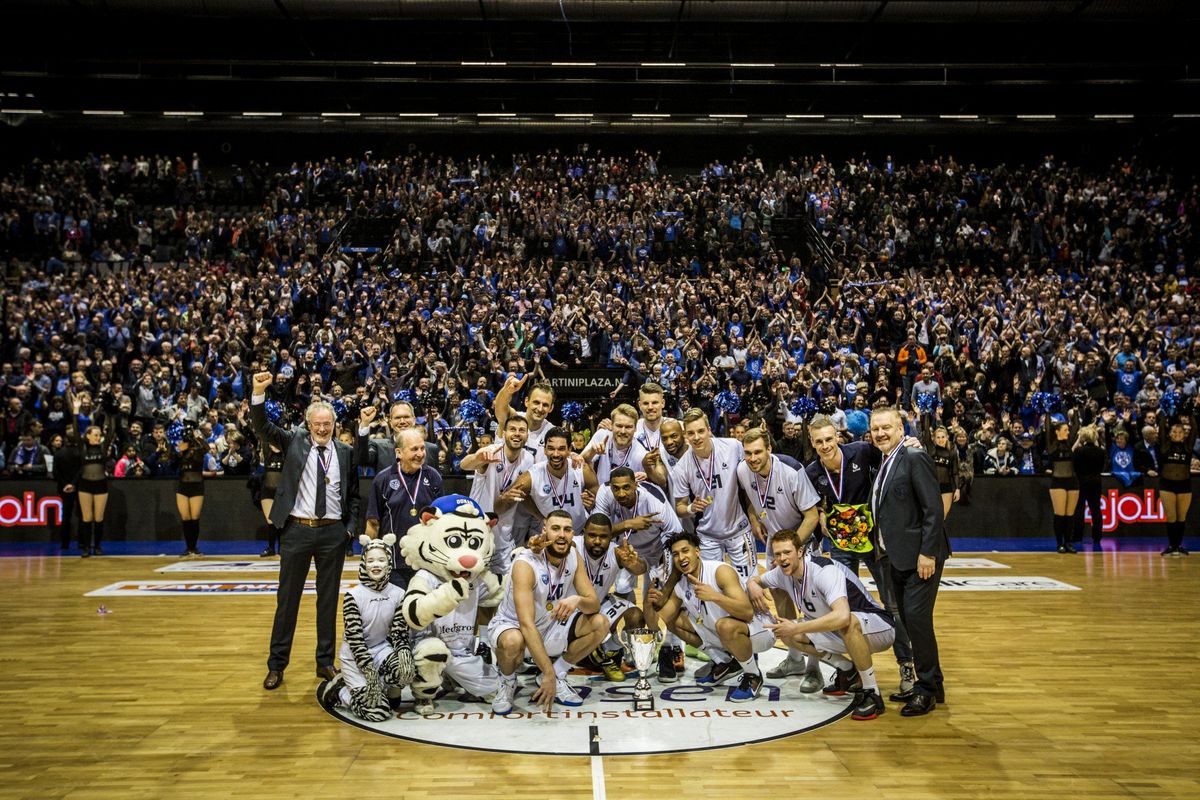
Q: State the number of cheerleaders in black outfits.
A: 6